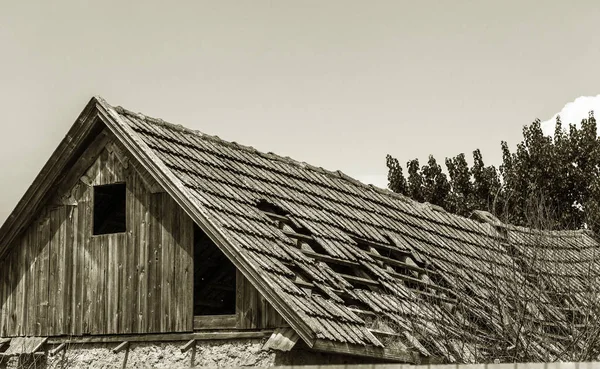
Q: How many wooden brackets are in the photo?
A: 3